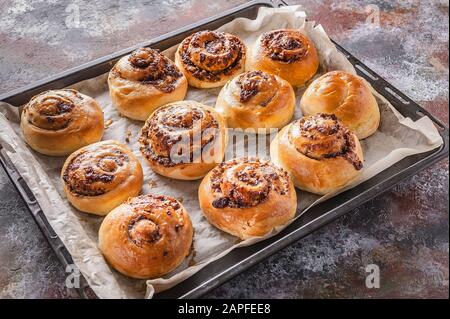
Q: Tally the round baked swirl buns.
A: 11